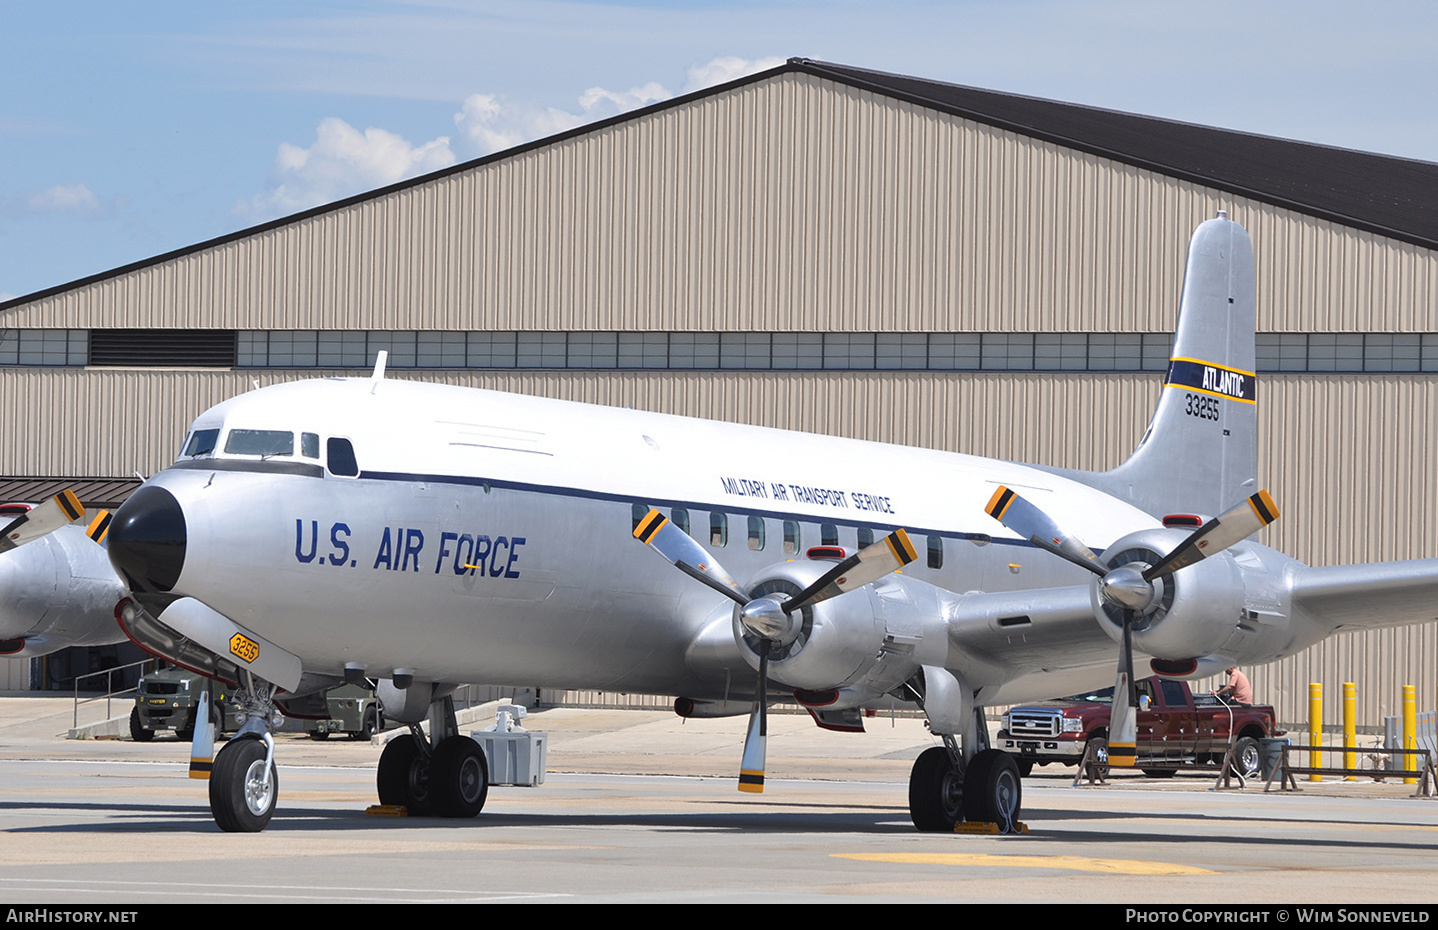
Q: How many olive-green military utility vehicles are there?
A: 2